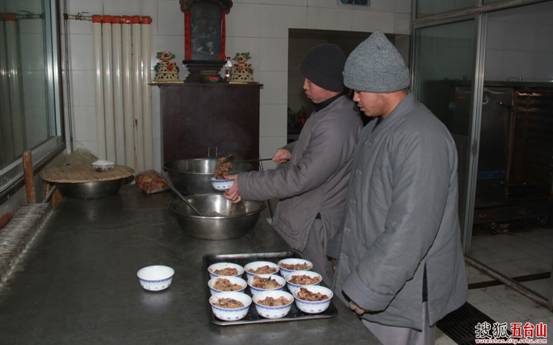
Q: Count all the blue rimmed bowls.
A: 11